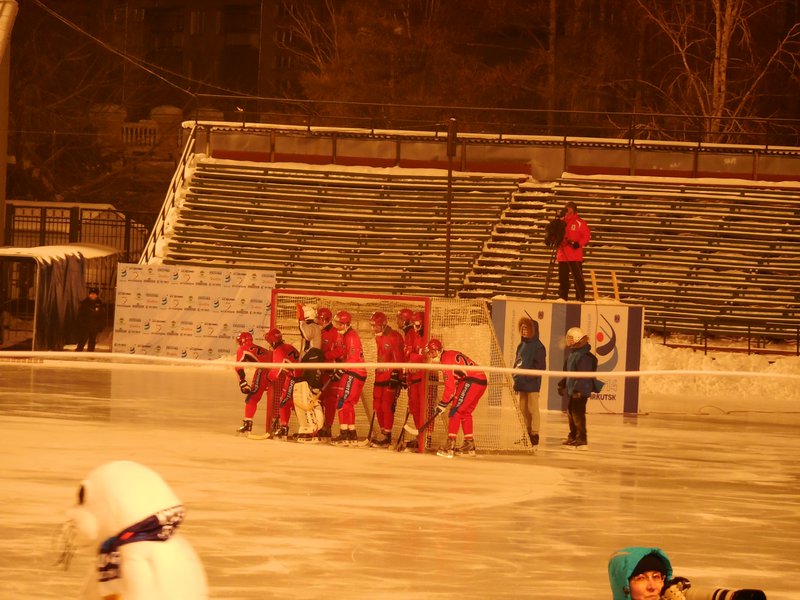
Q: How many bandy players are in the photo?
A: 9